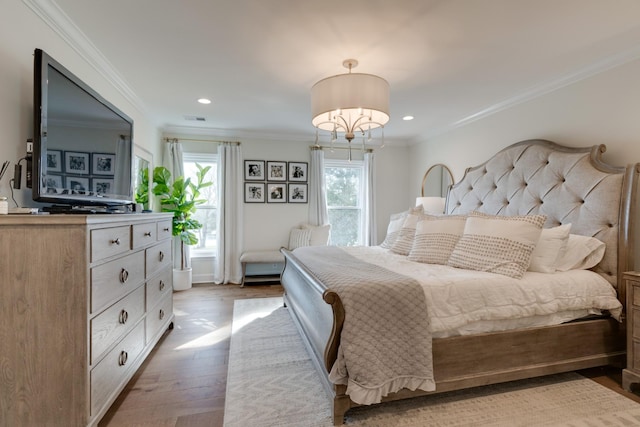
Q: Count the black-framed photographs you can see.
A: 6